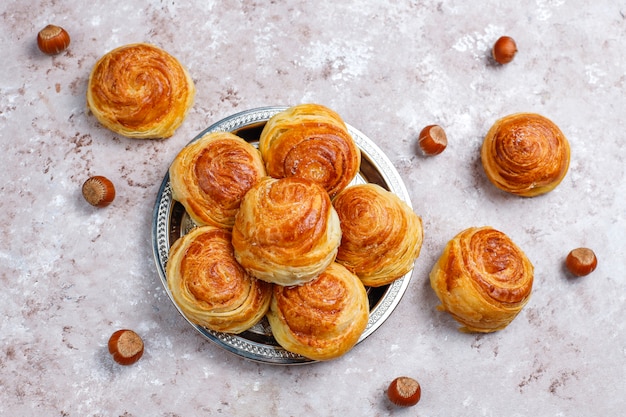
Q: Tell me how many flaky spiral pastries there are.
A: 9